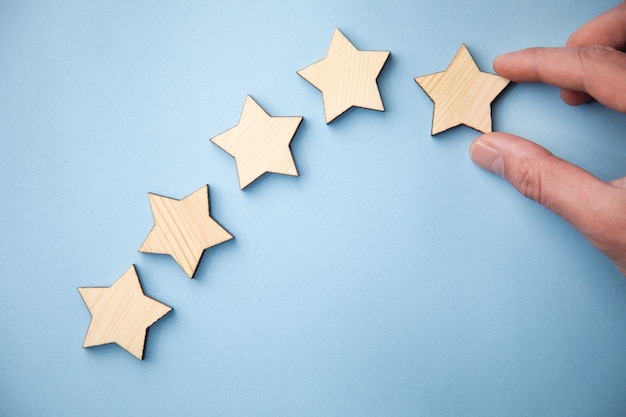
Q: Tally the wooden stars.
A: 5